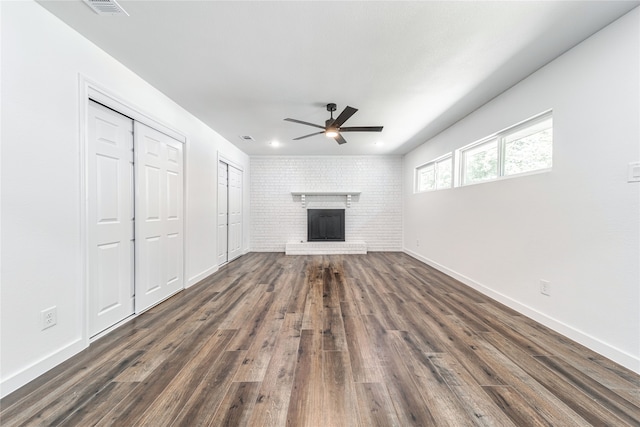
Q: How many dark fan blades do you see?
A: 5